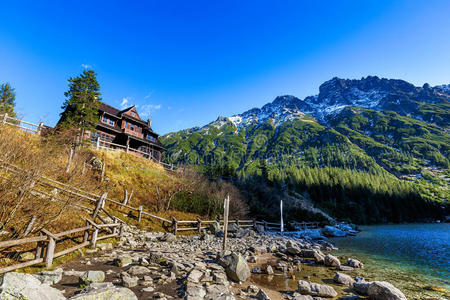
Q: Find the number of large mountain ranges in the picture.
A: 1